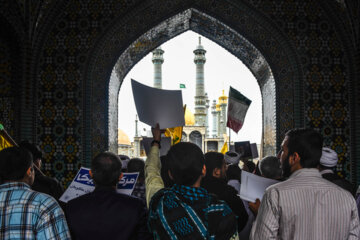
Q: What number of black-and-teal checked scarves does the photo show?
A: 1